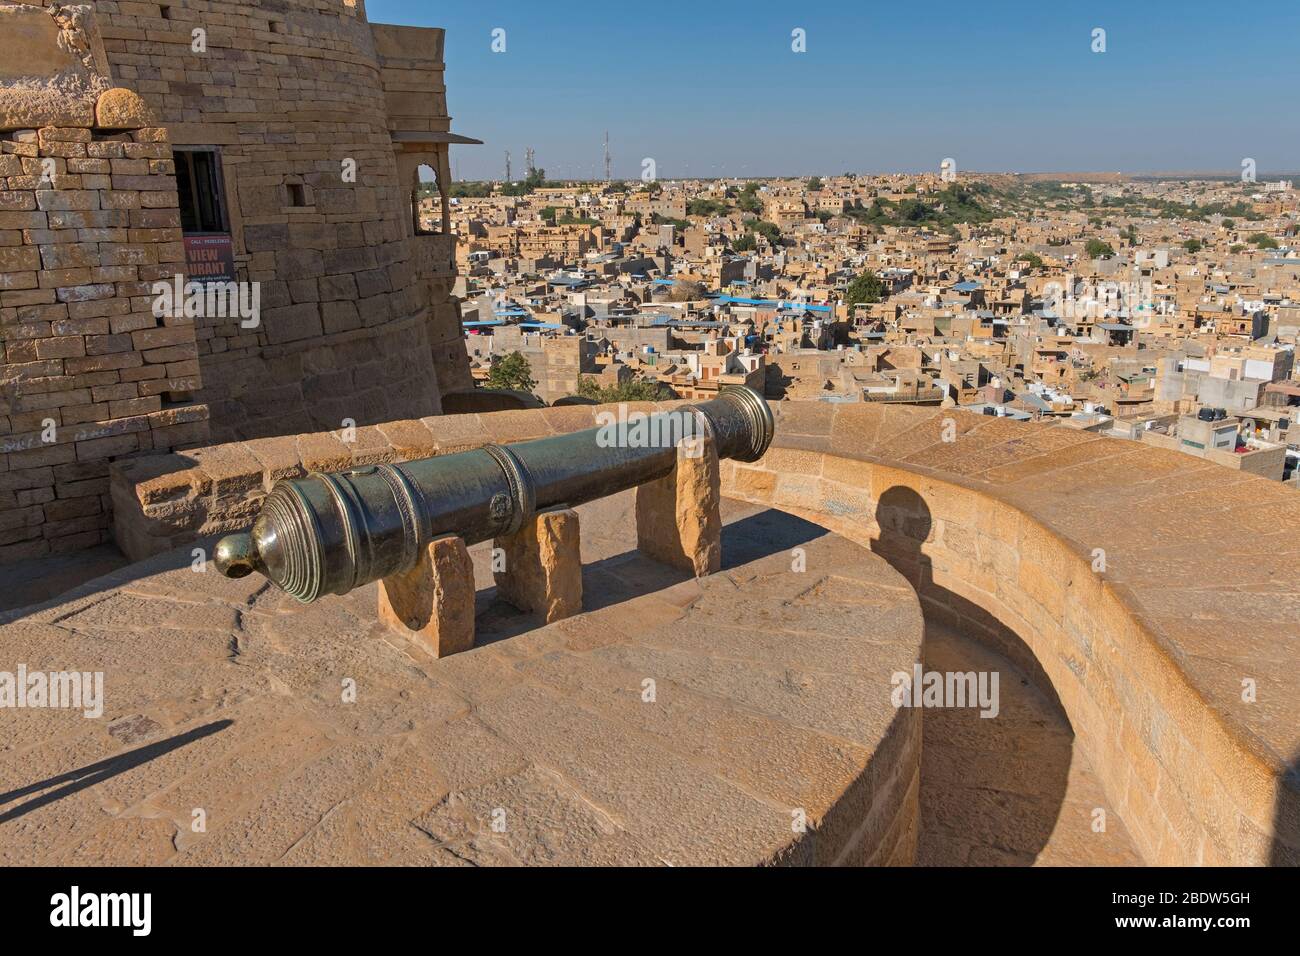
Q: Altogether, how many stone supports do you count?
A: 3